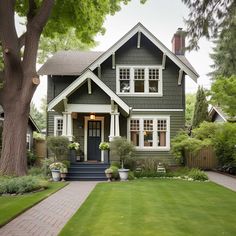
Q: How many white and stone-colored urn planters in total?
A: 4